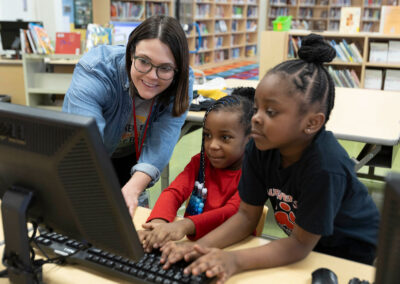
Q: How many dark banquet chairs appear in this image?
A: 0